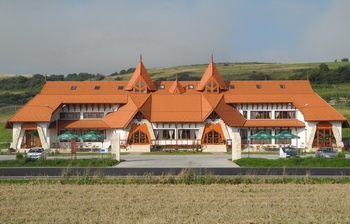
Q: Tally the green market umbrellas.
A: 4